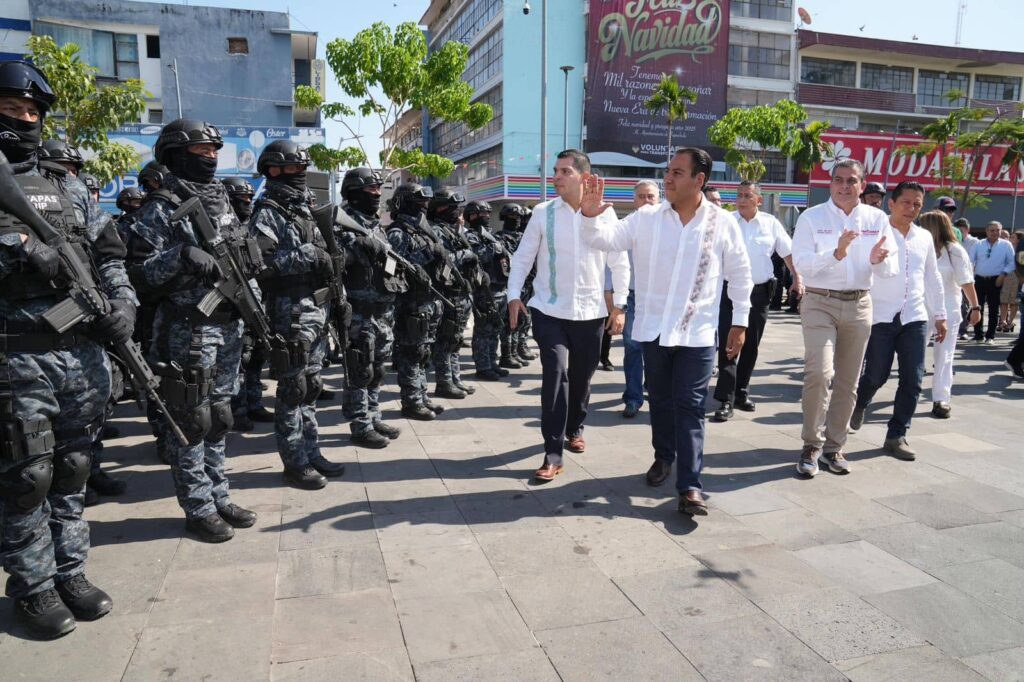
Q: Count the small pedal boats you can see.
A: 0